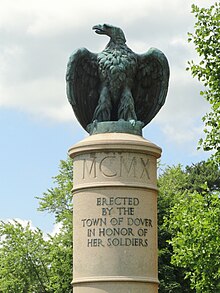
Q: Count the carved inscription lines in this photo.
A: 6